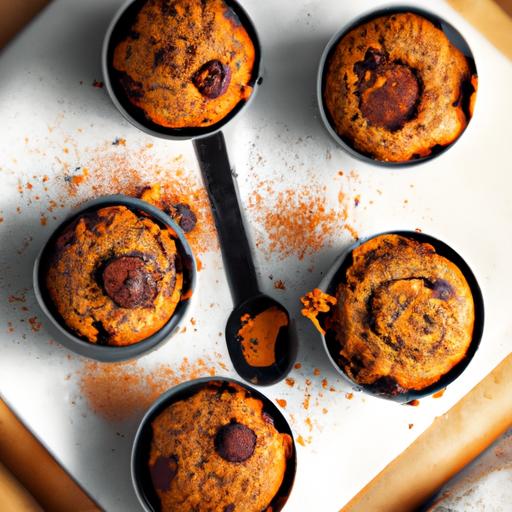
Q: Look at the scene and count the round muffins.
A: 5